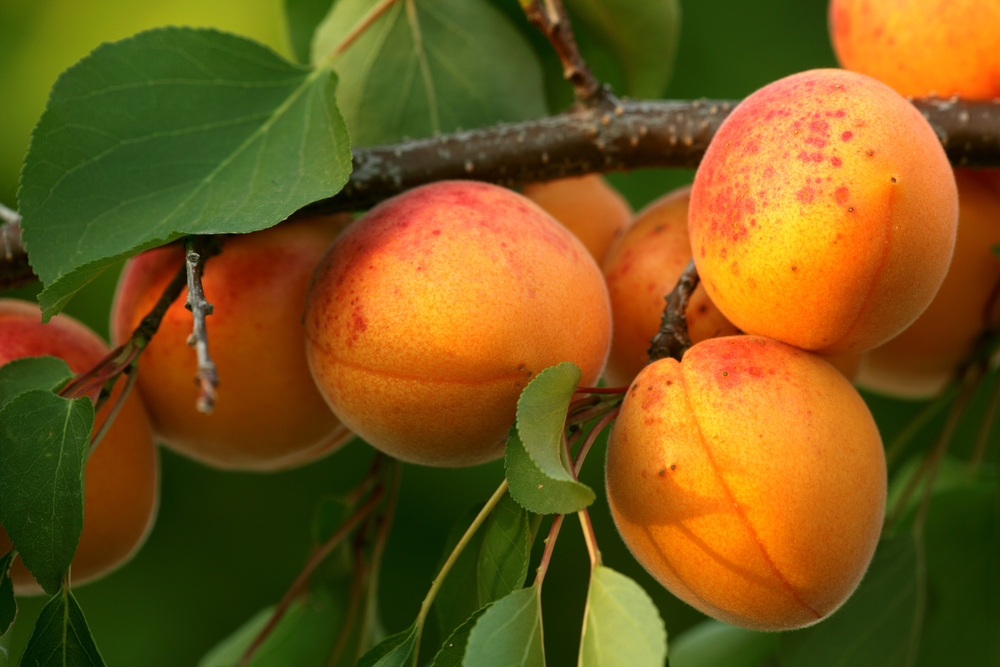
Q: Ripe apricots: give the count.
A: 9